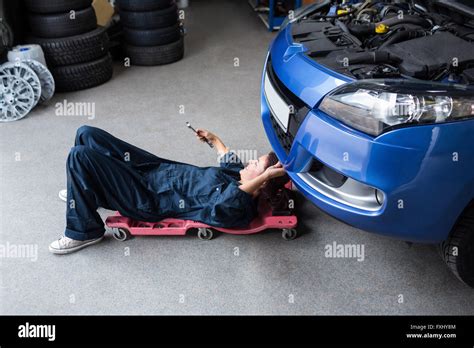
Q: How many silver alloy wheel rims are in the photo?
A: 3